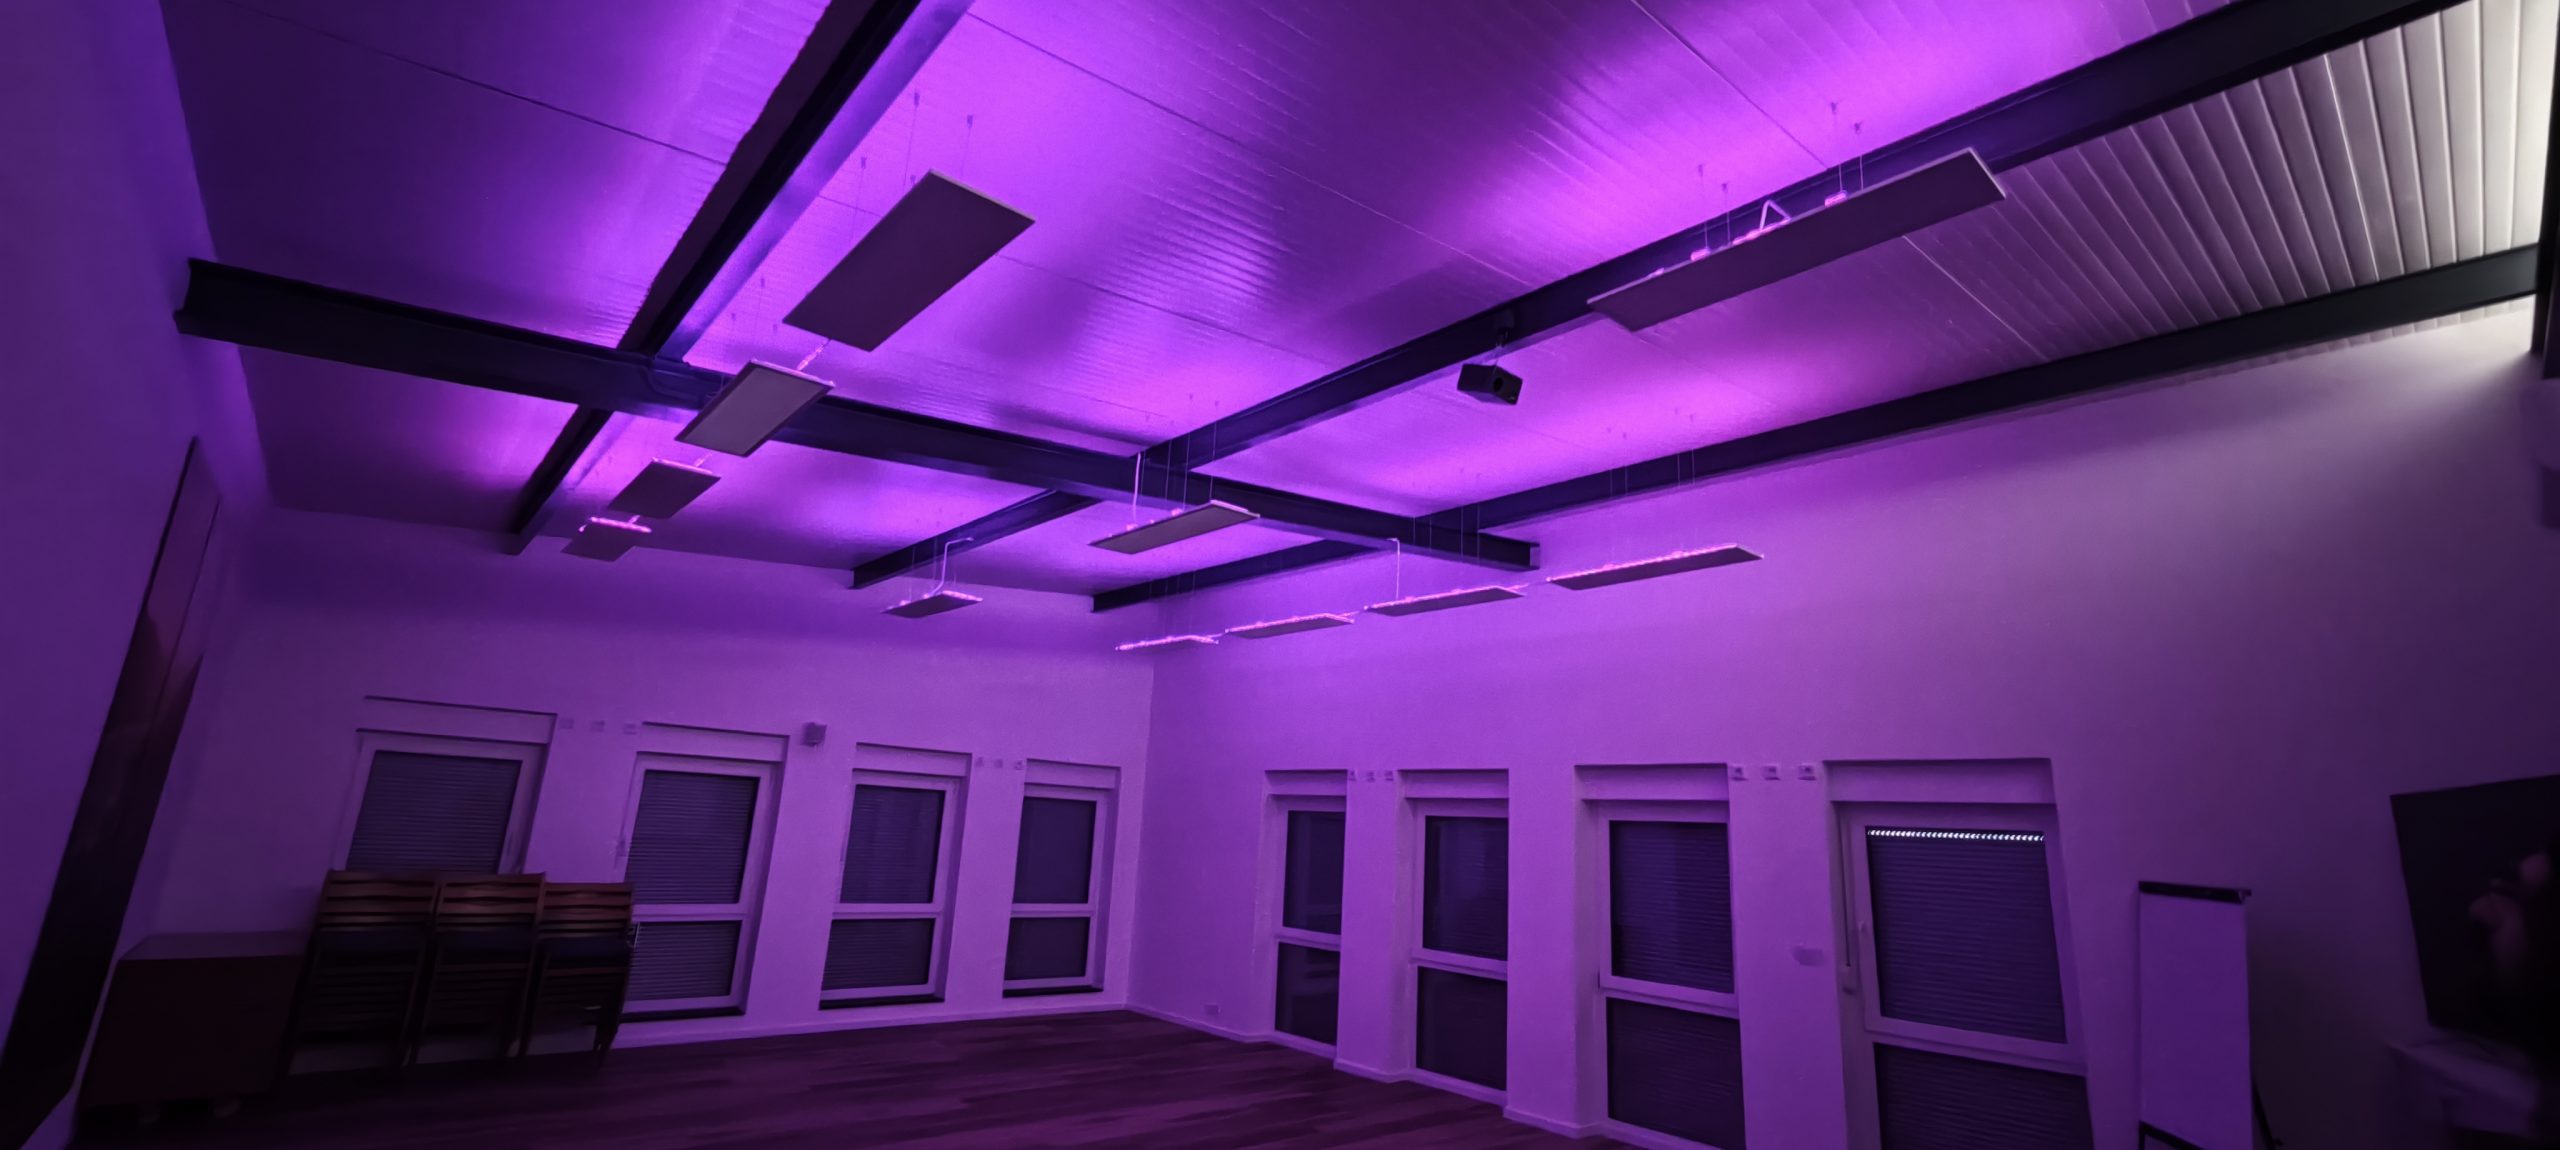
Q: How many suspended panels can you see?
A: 11